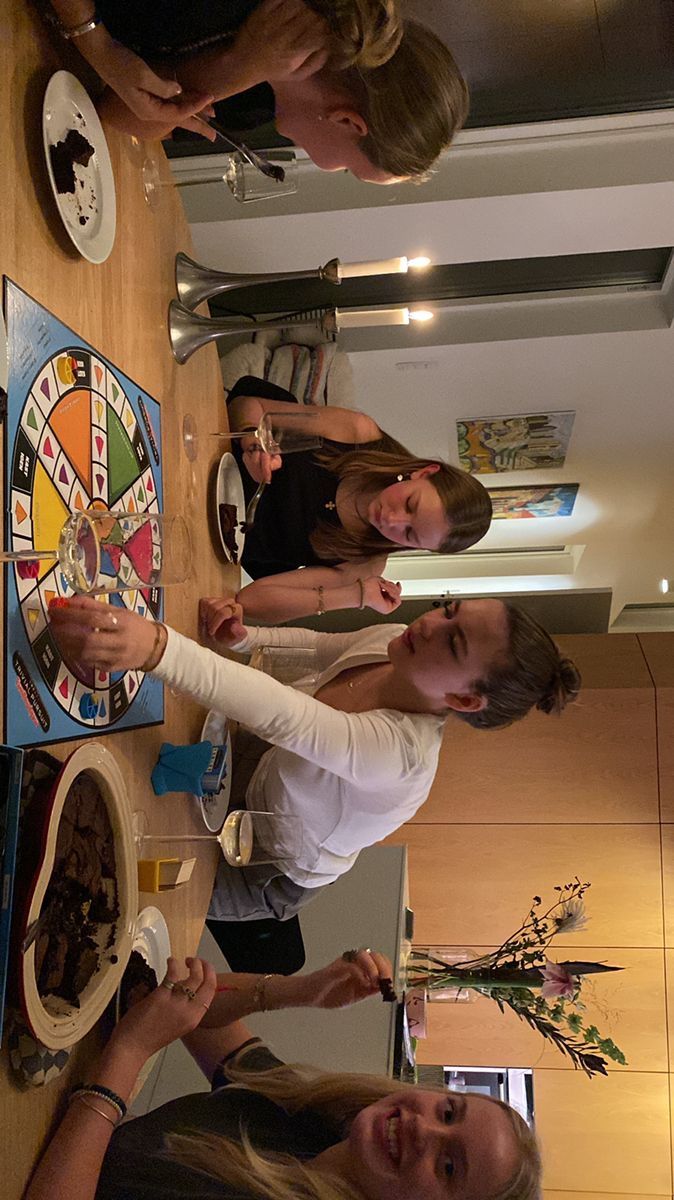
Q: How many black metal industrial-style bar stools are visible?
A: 0